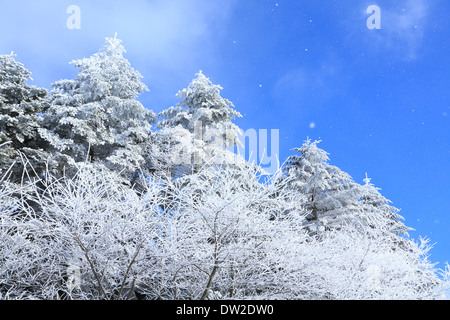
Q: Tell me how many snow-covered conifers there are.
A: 5